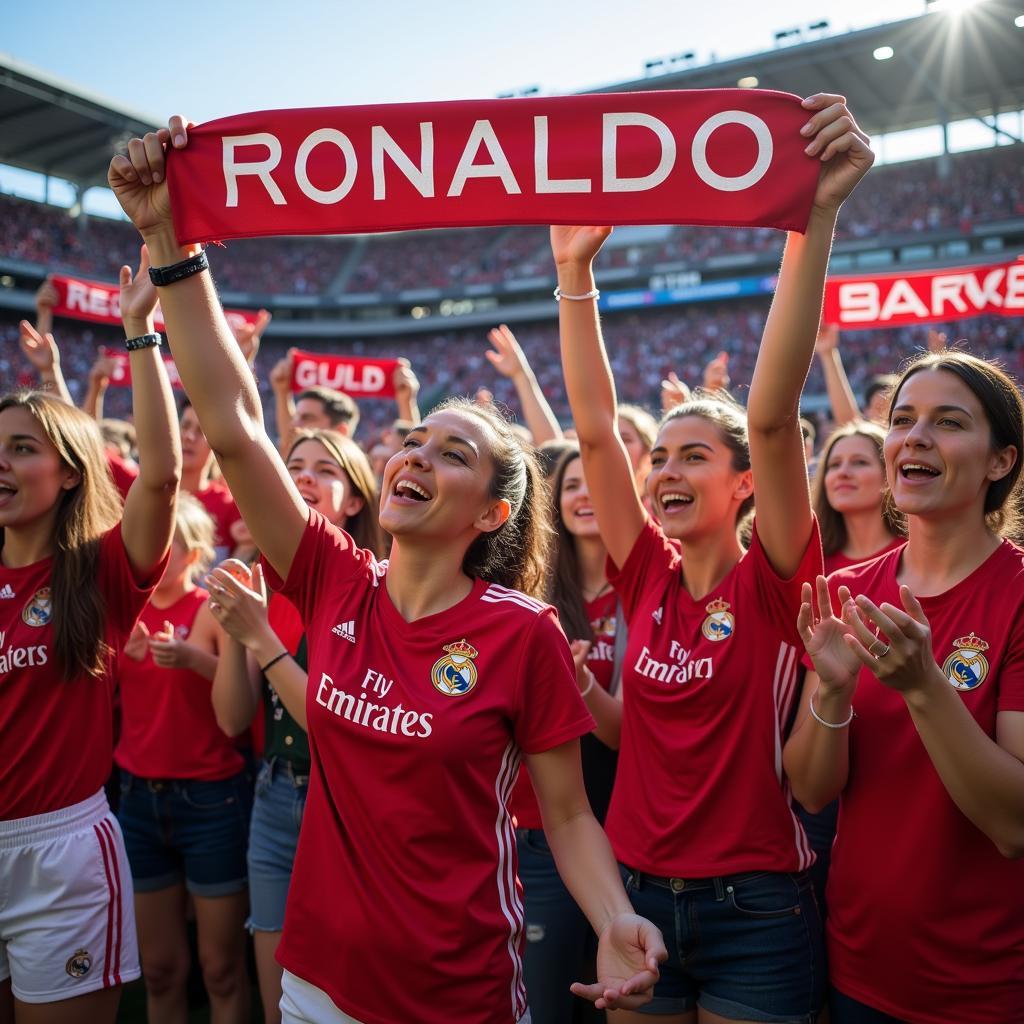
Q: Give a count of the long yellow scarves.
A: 0